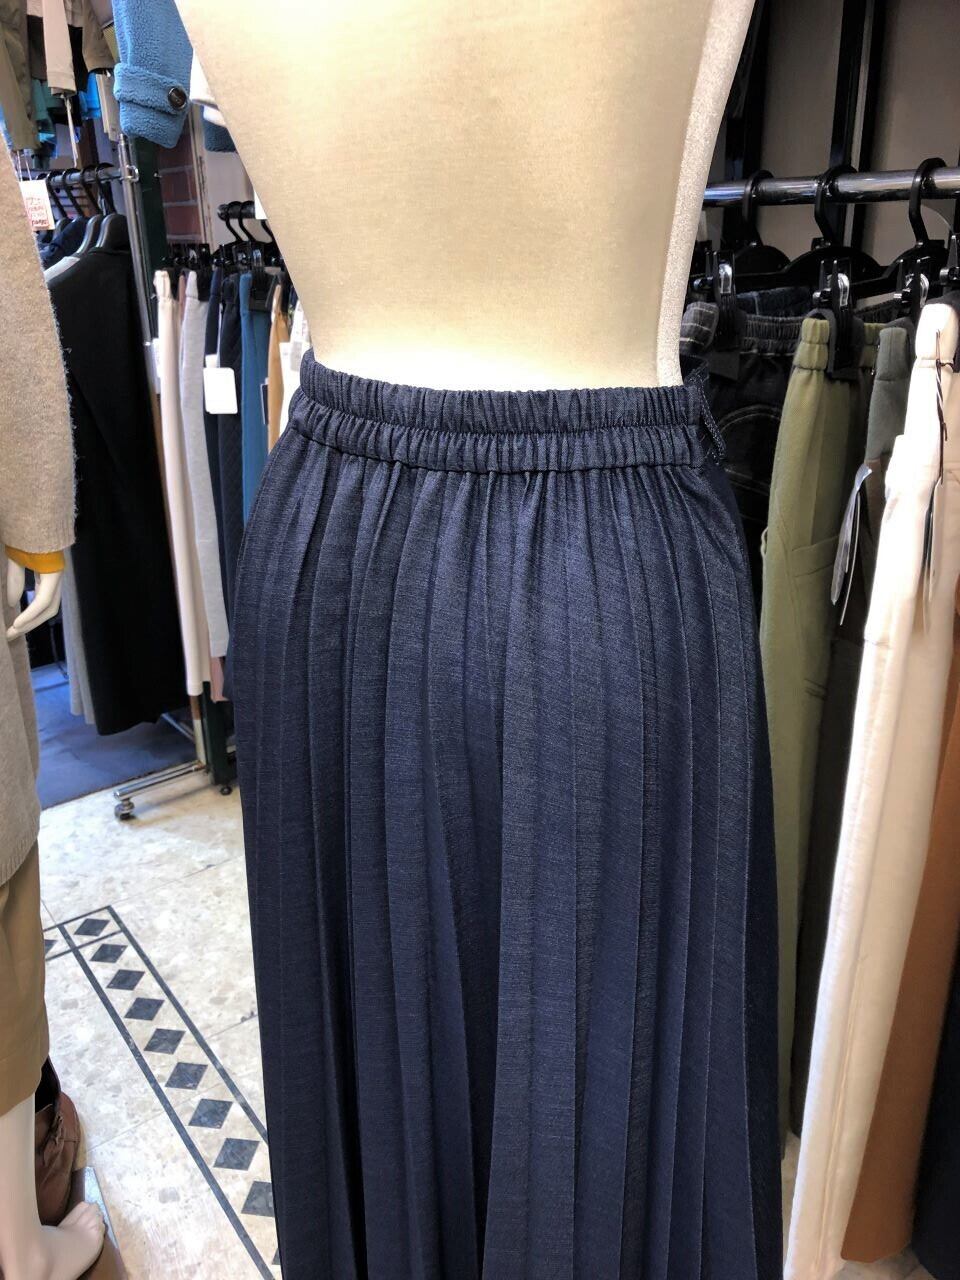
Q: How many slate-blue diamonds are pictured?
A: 11